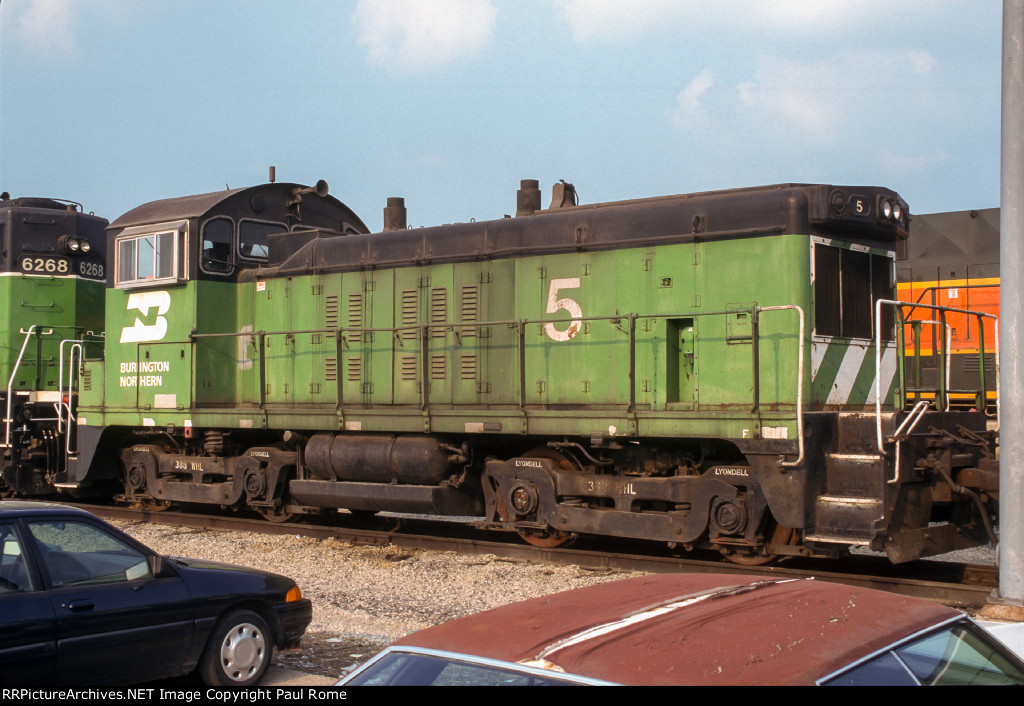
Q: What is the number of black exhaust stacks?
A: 2